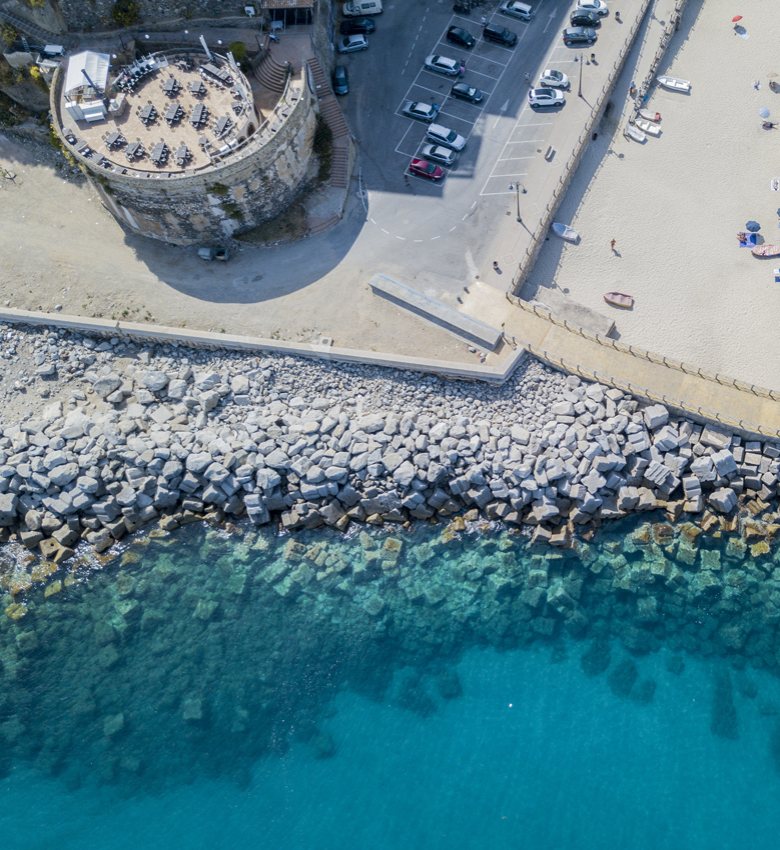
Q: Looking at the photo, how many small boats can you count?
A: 7